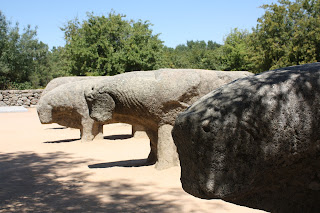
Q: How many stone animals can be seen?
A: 4